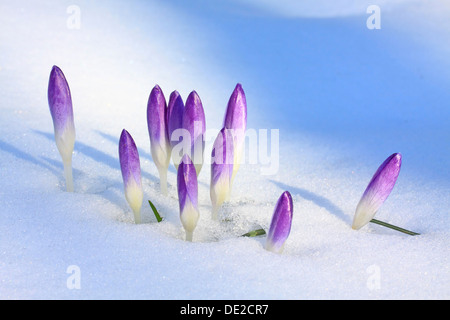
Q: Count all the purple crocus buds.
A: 10